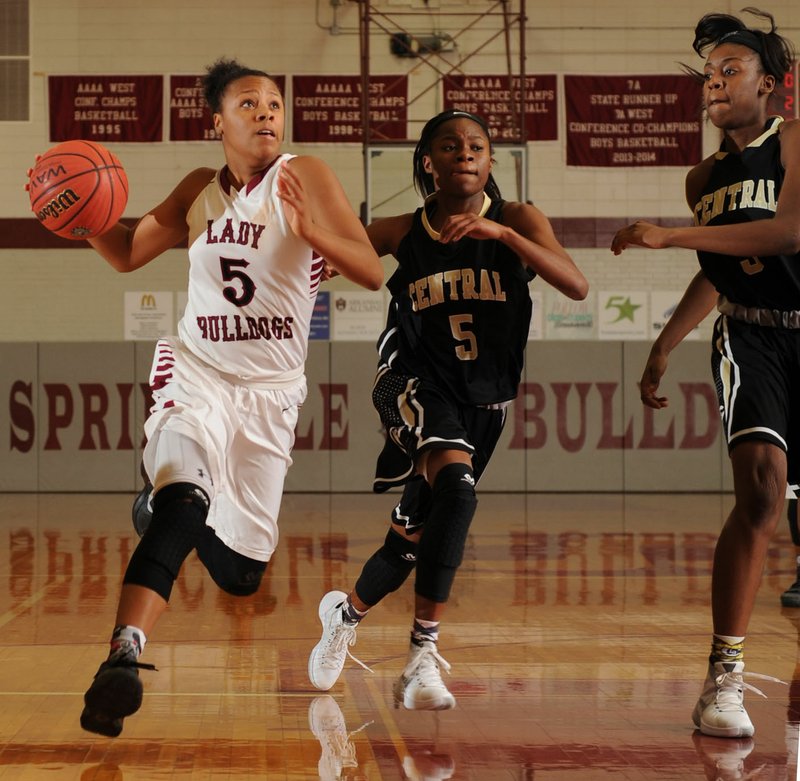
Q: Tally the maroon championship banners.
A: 5